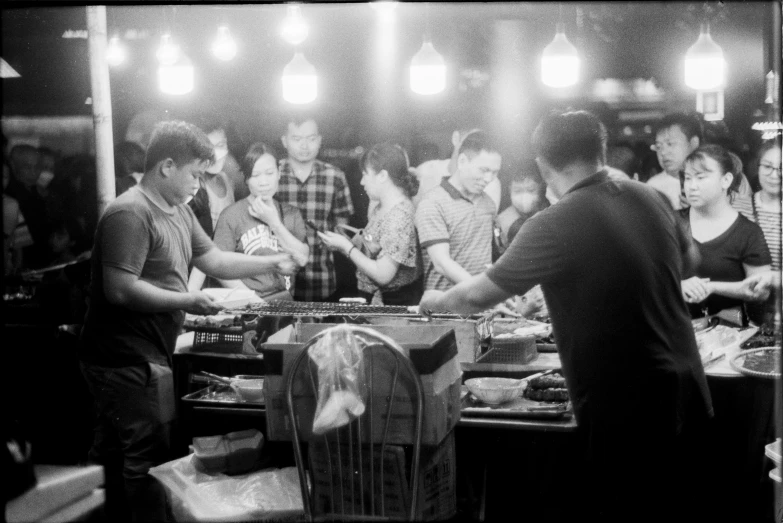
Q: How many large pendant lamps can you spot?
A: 5